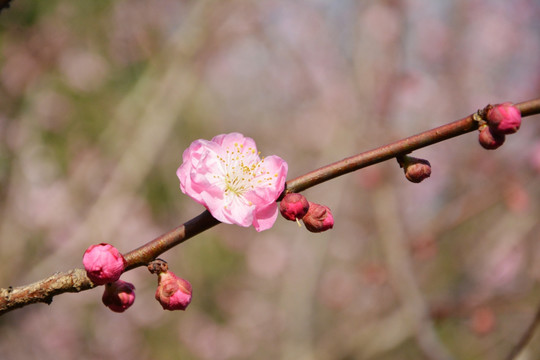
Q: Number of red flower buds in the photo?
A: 8